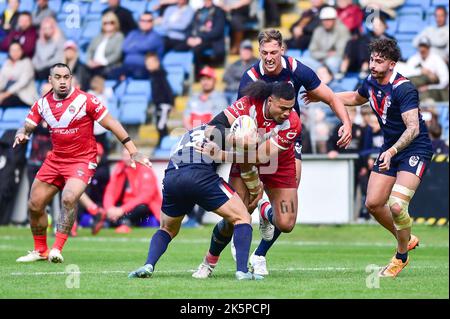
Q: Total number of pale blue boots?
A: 2